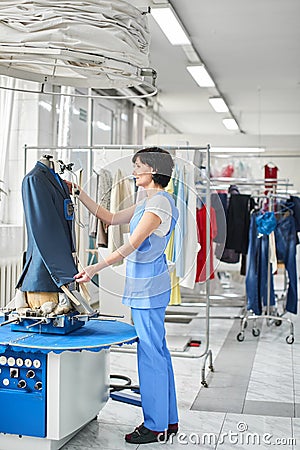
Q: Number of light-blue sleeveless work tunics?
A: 1